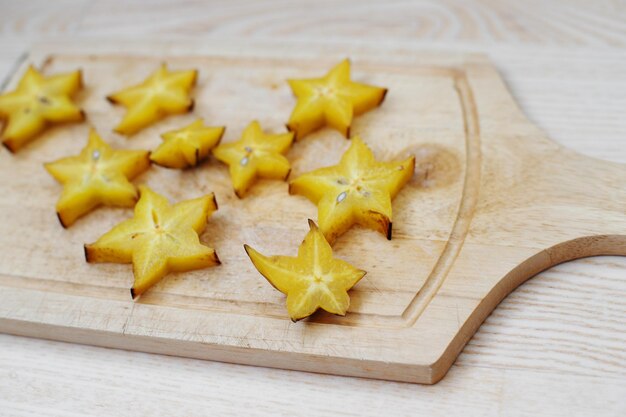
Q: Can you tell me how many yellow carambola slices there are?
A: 9